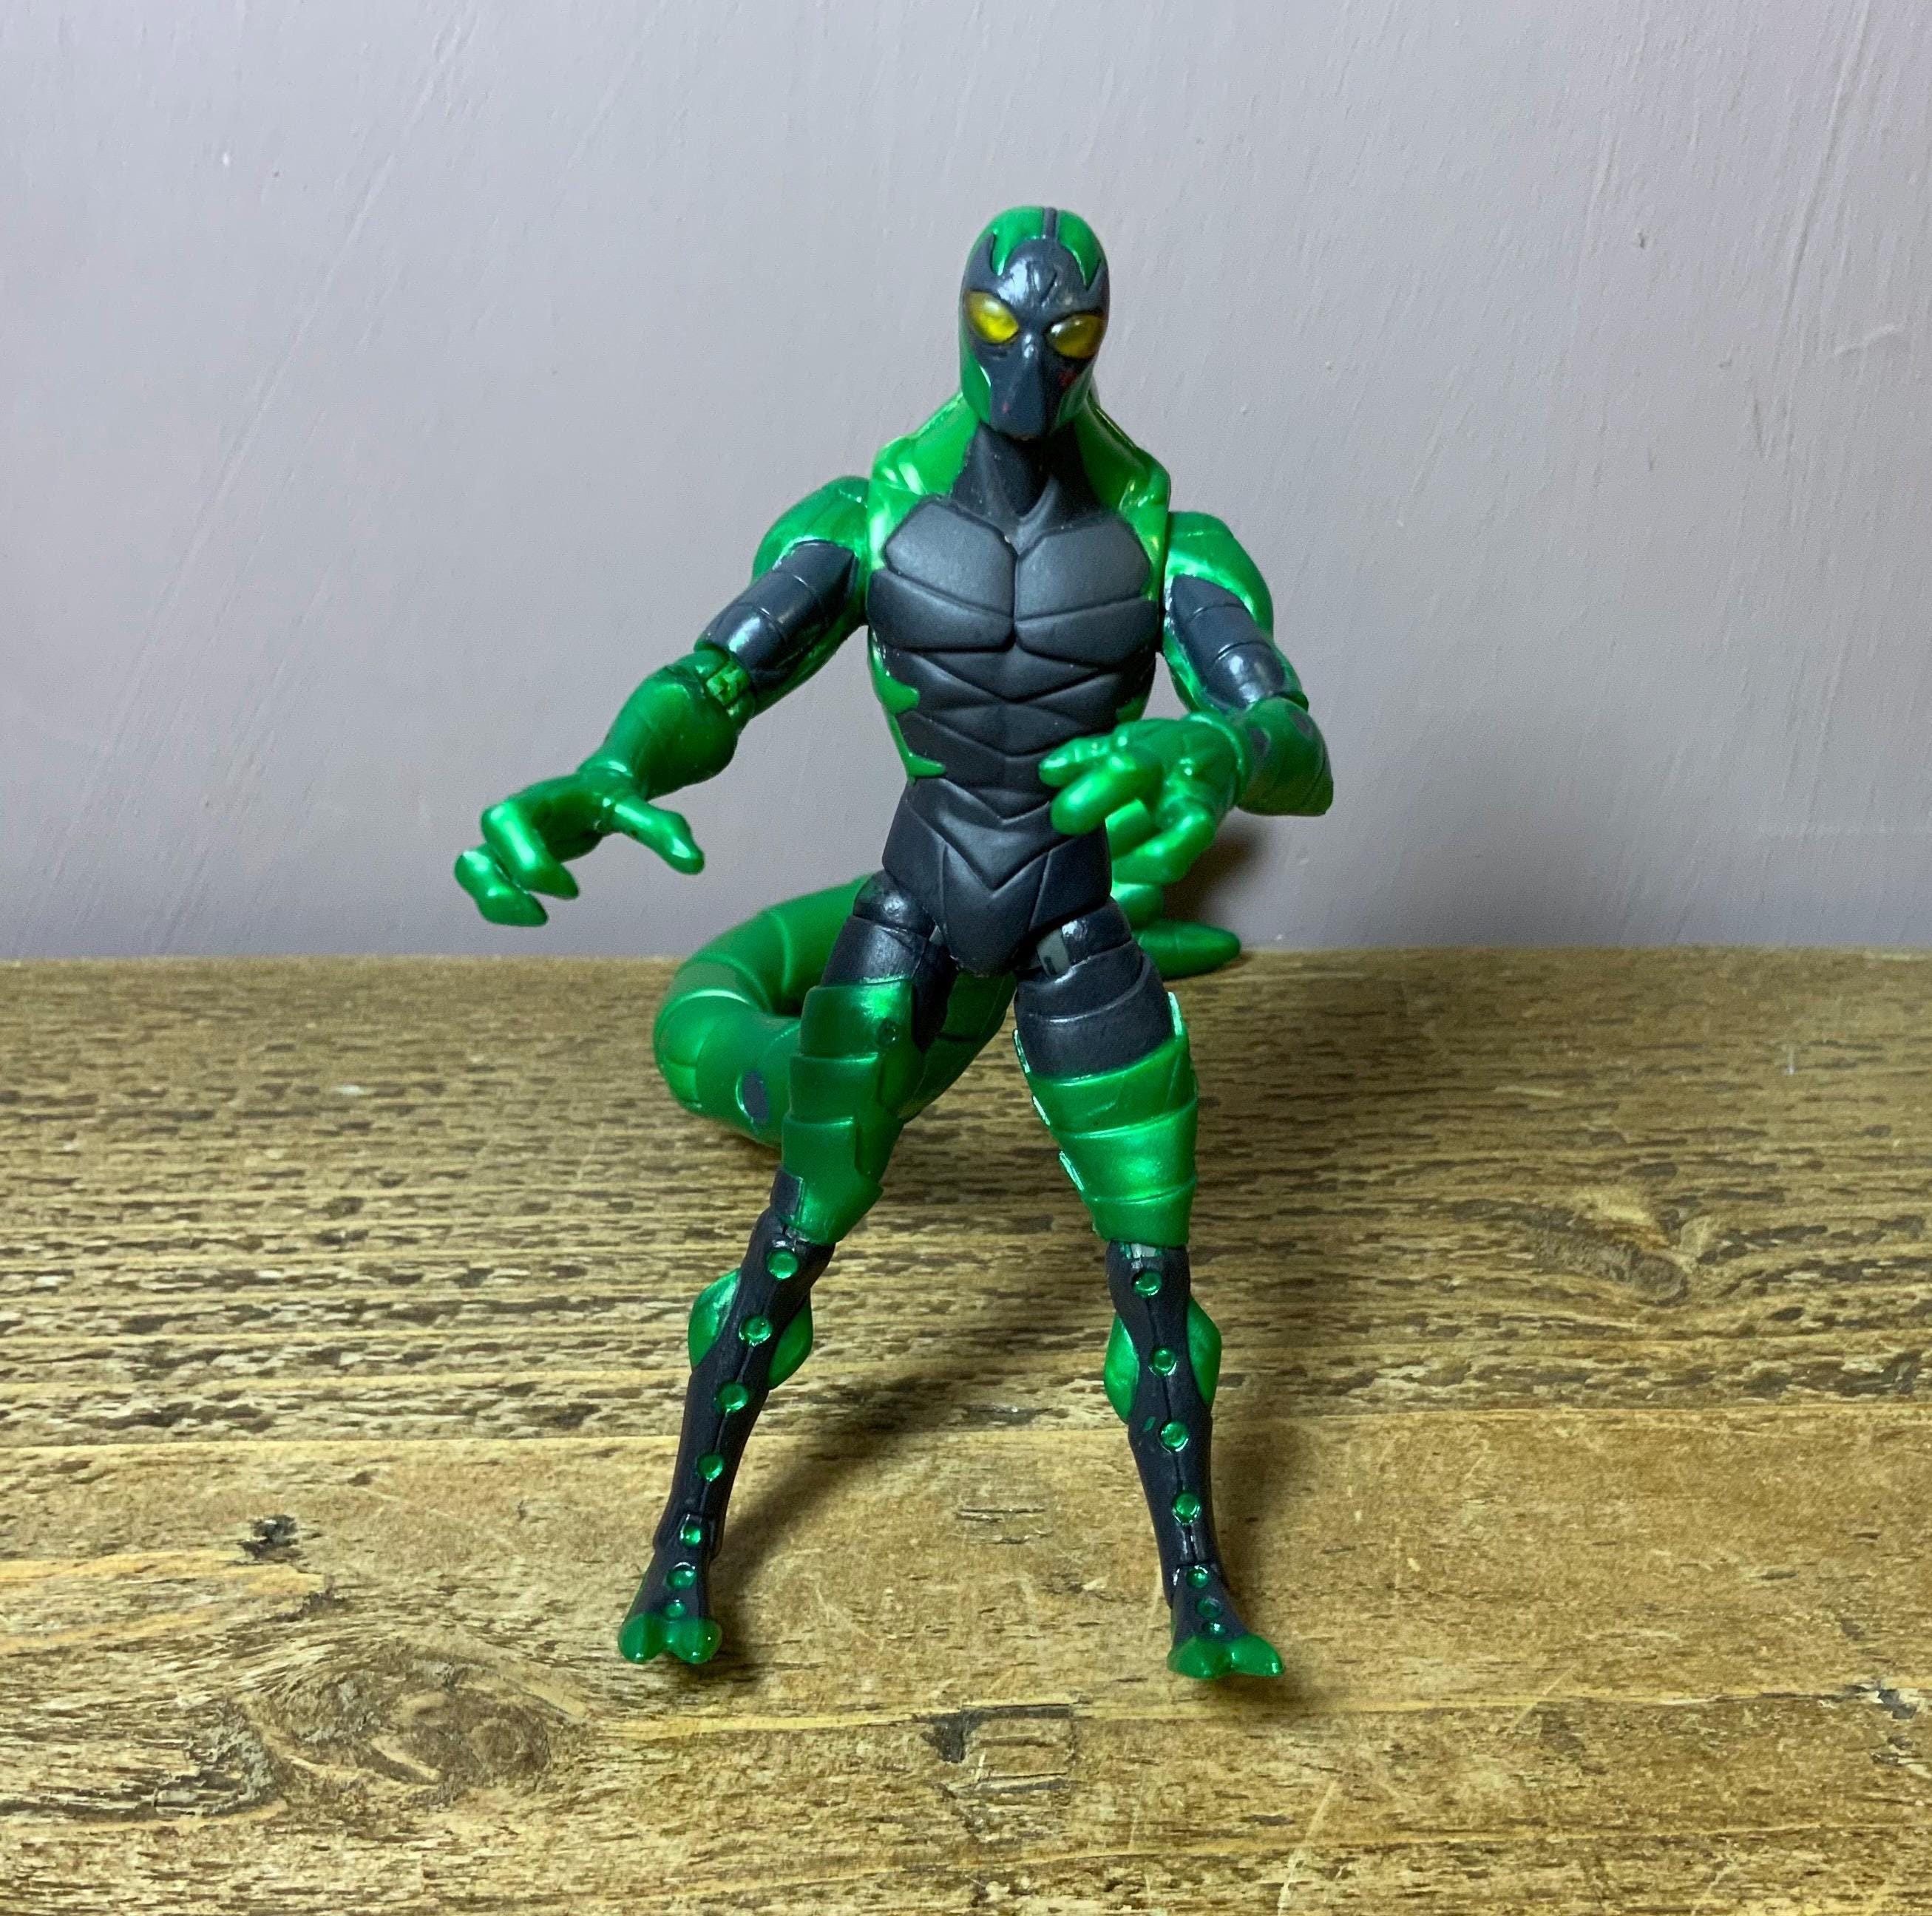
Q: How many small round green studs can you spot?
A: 14